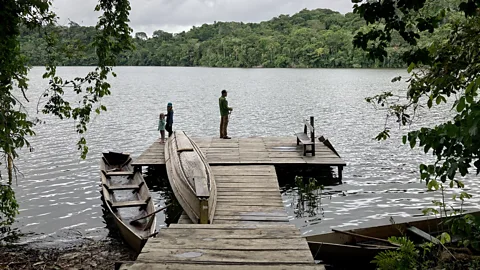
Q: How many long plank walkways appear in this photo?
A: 1